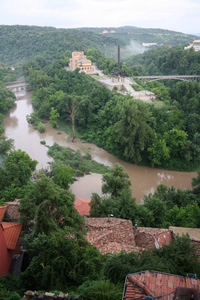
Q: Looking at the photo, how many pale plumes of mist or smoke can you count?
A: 1